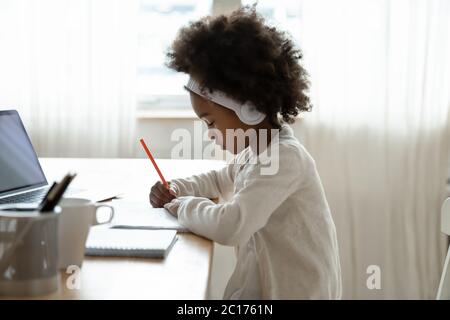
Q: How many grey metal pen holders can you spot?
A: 1